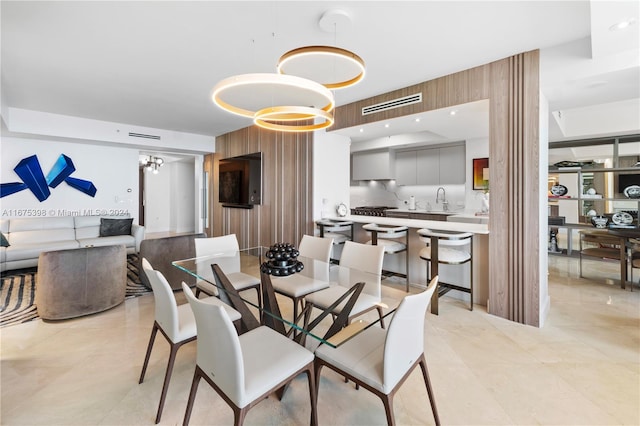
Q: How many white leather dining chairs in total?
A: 6